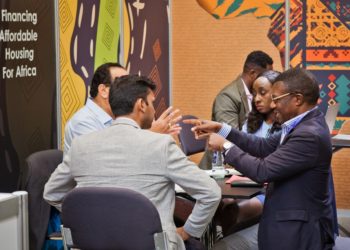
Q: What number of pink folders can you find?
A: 1